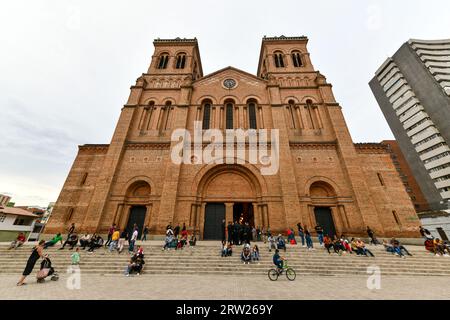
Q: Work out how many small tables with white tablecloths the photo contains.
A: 0